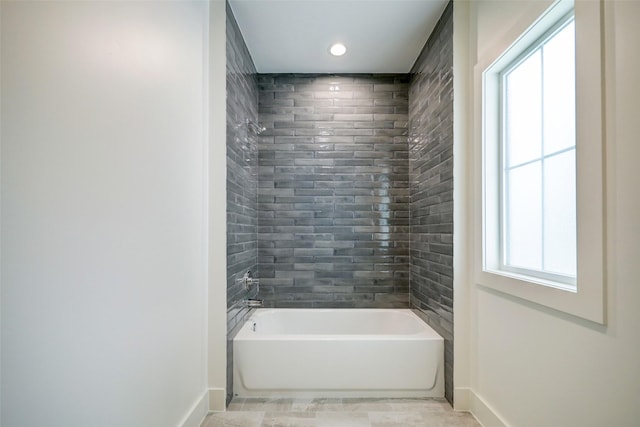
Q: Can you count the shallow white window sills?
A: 1